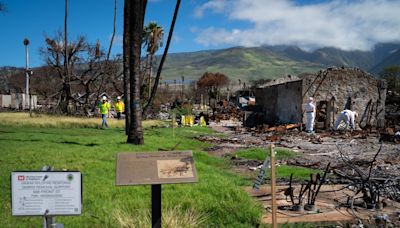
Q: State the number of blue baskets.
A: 0